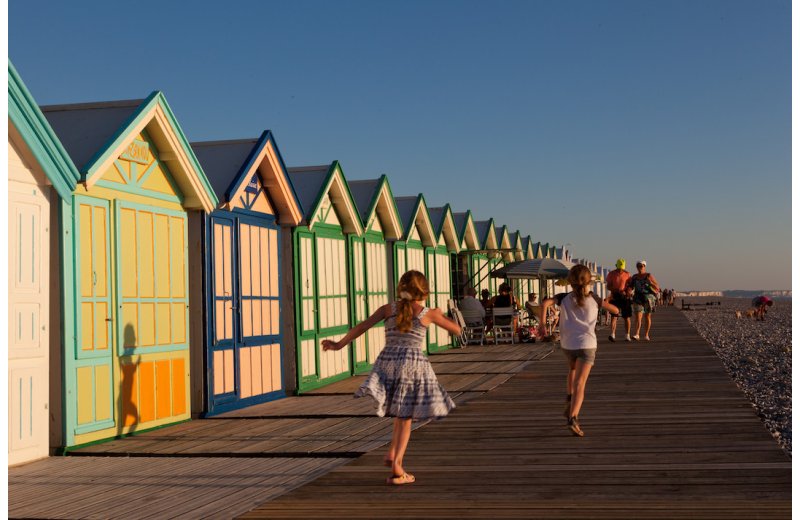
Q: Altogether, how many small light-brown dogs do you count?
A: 2